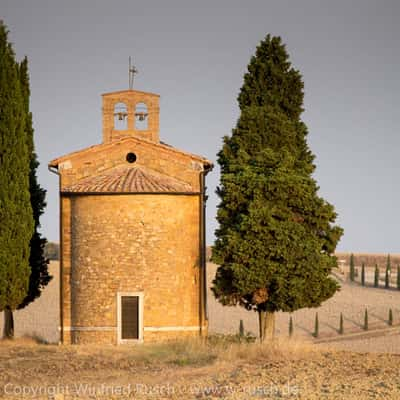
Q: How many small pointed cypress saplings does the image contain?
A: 11